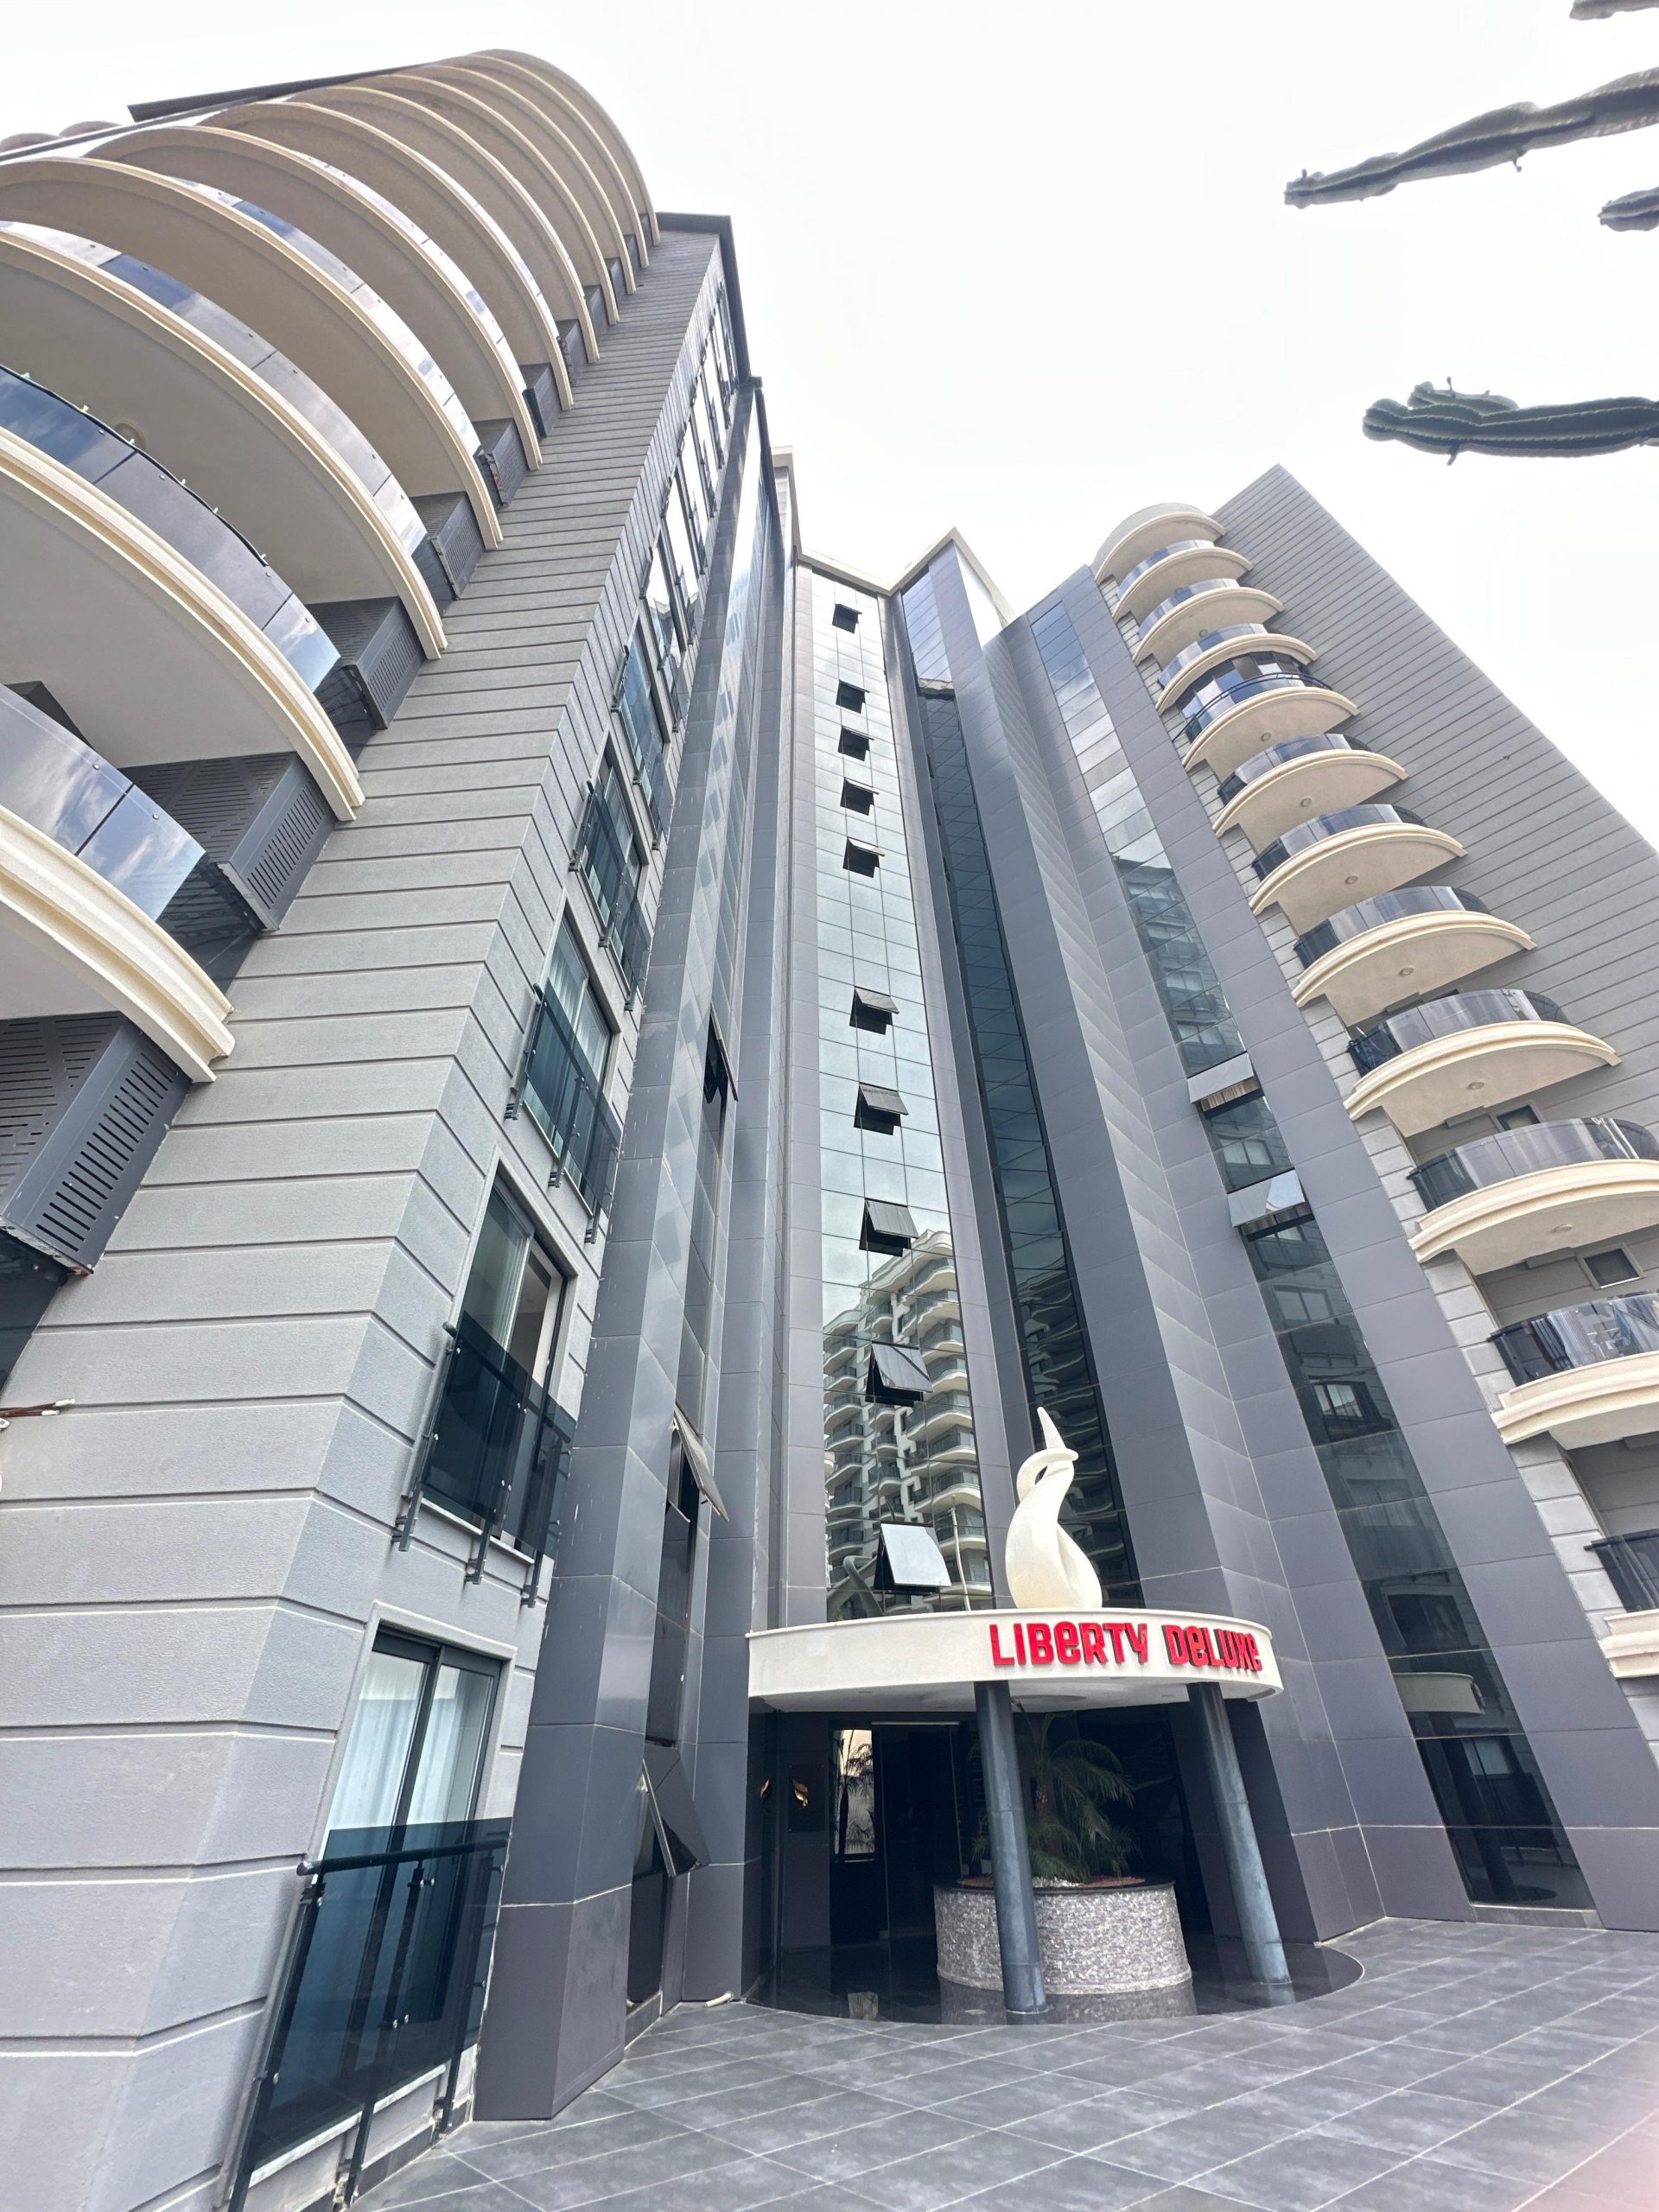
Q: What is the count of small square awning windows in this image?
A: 10